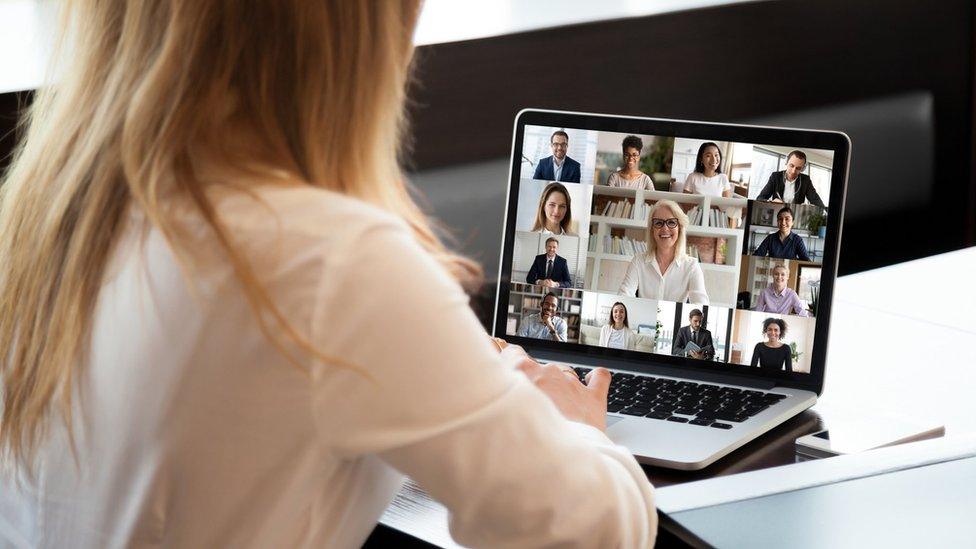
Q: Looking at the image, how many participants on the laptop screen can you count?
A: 13